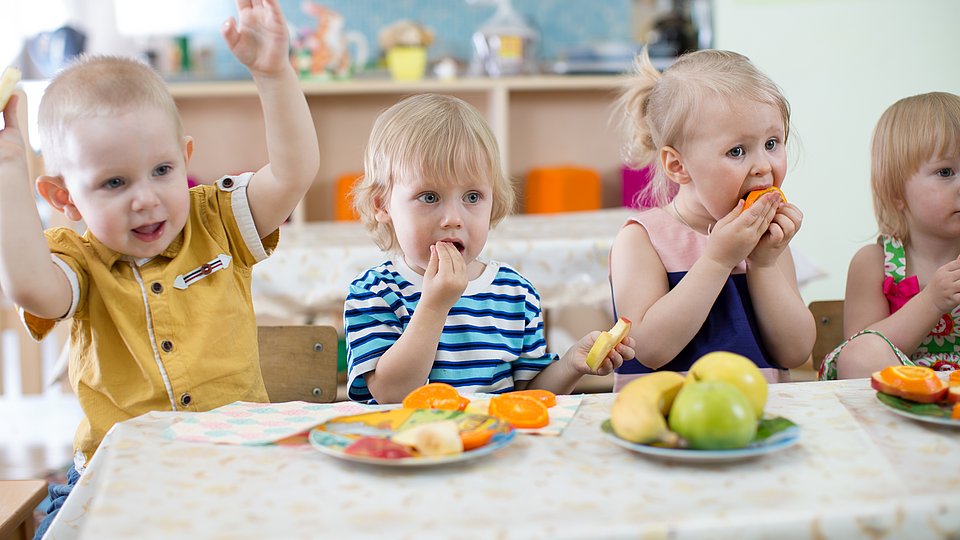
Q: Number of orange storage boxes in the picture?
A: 2